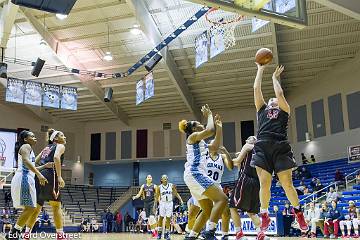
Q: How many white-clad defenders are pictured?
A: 4